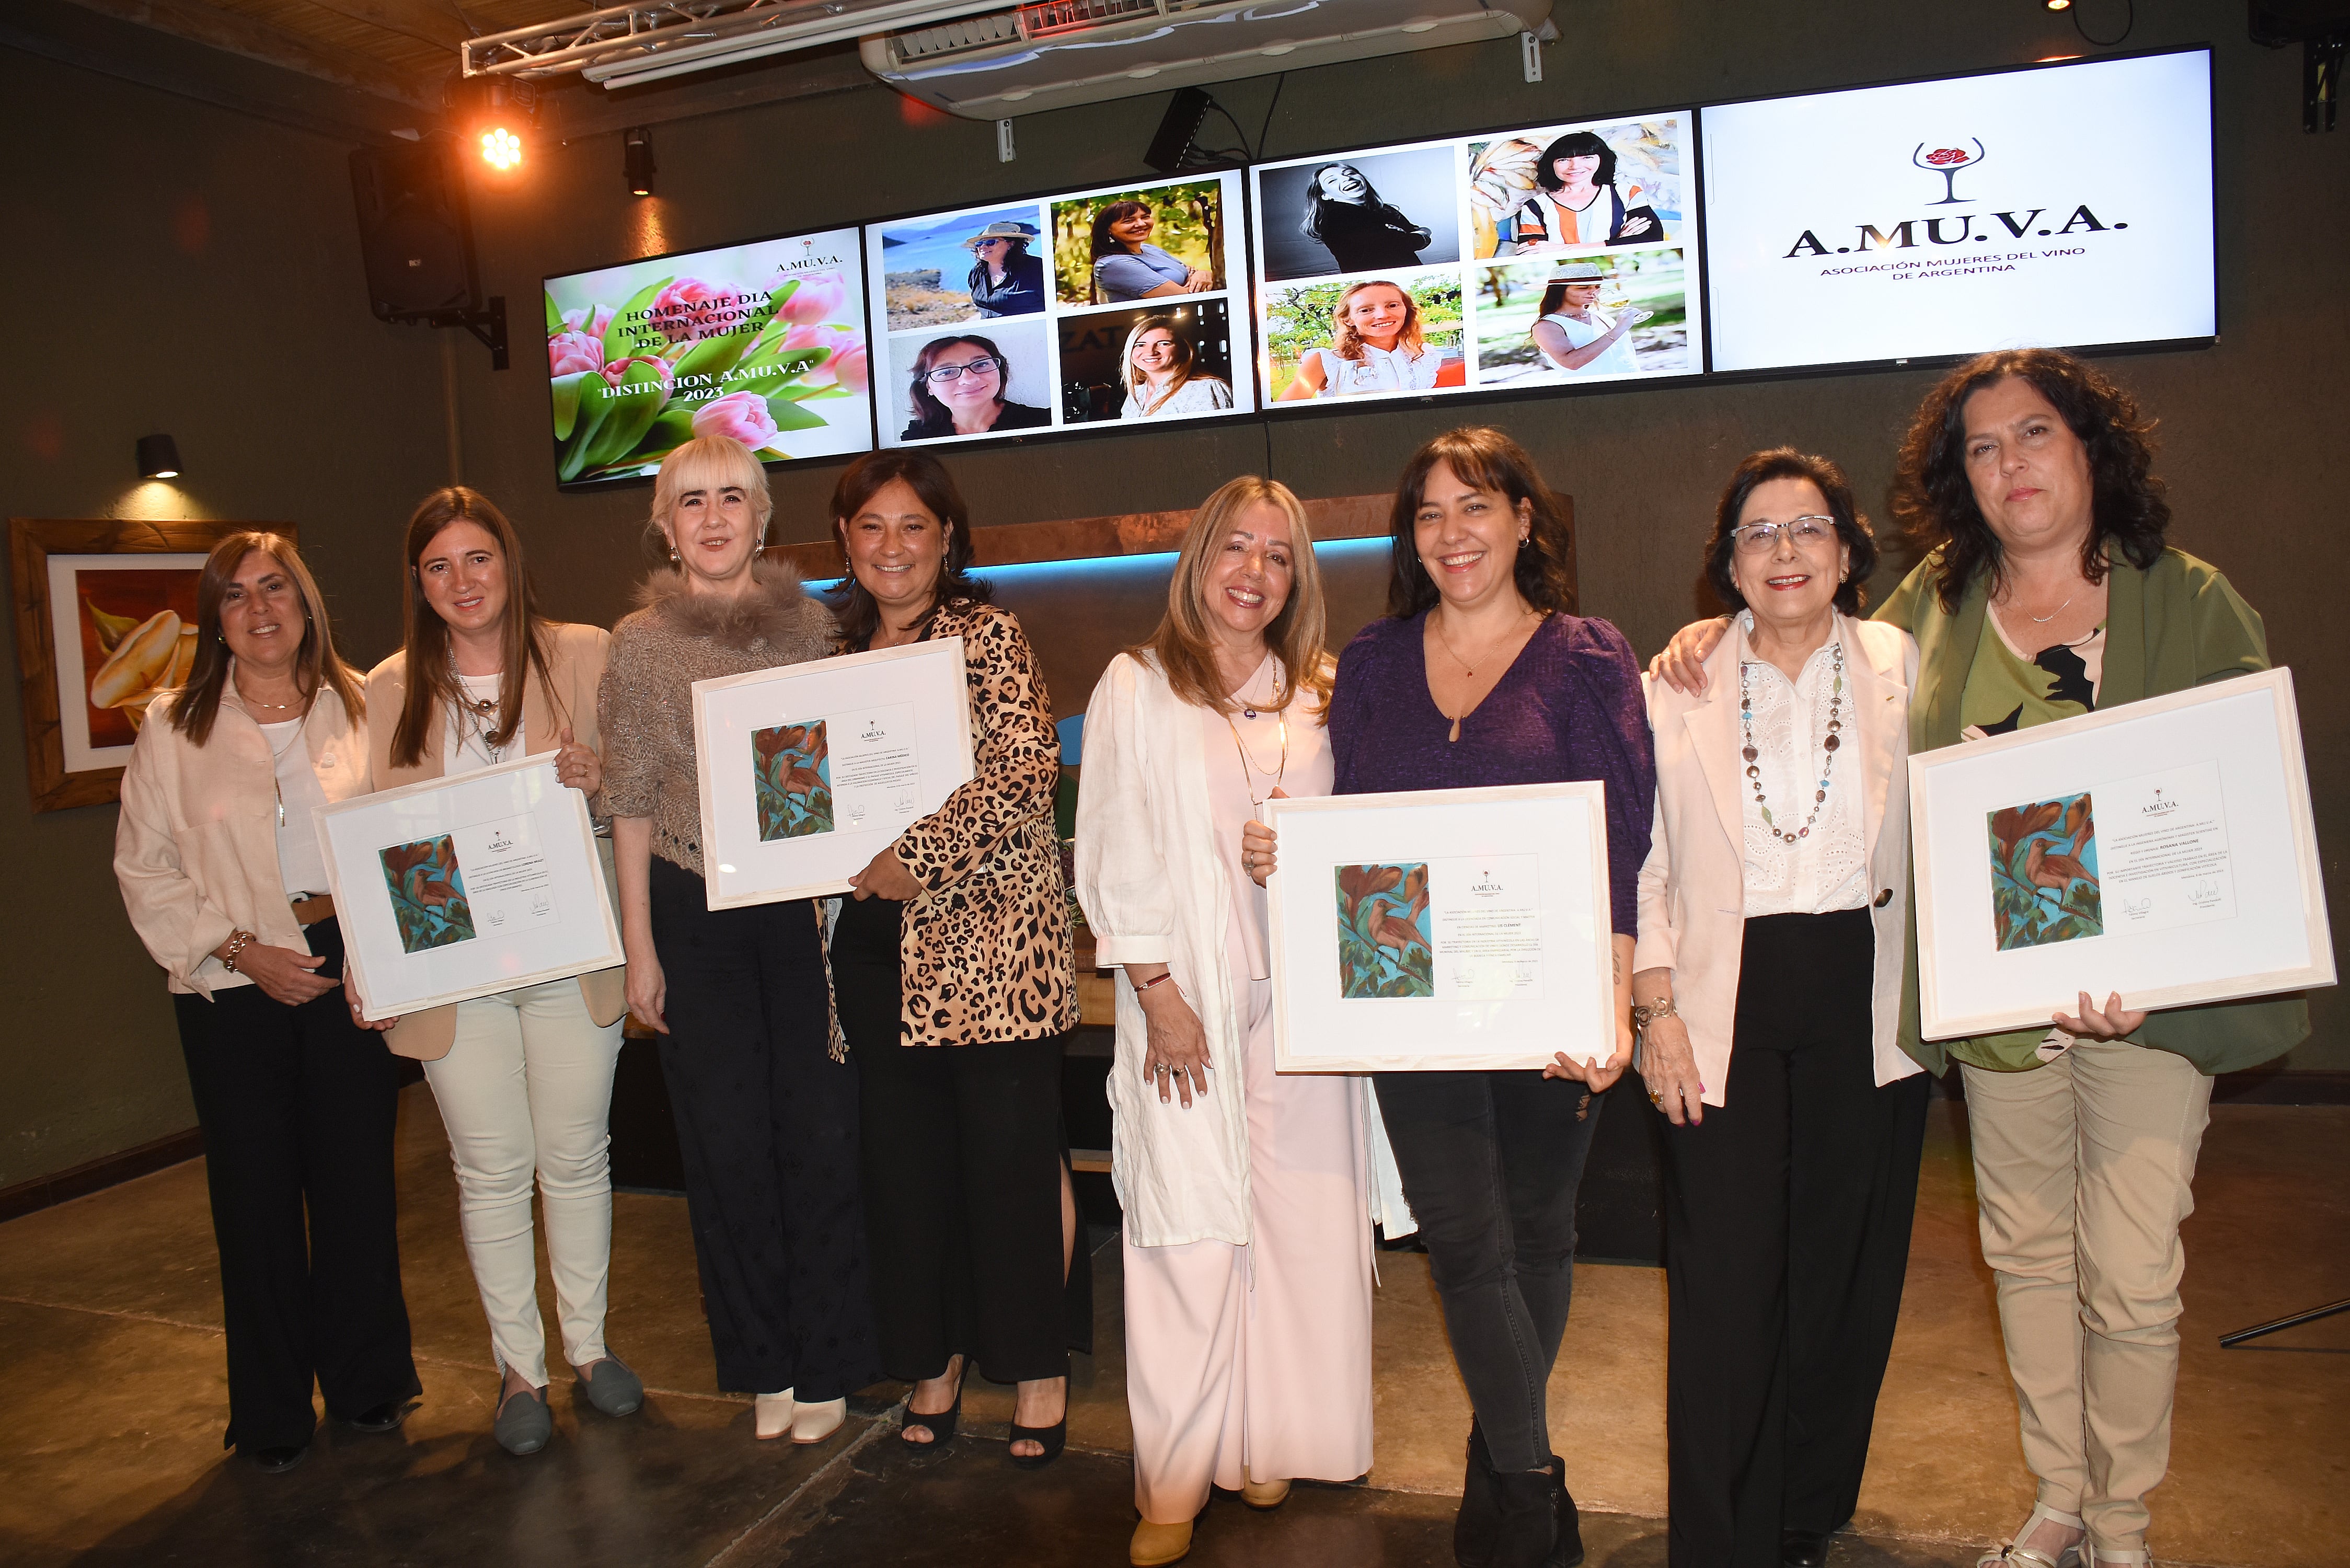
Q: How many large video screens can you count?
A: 4